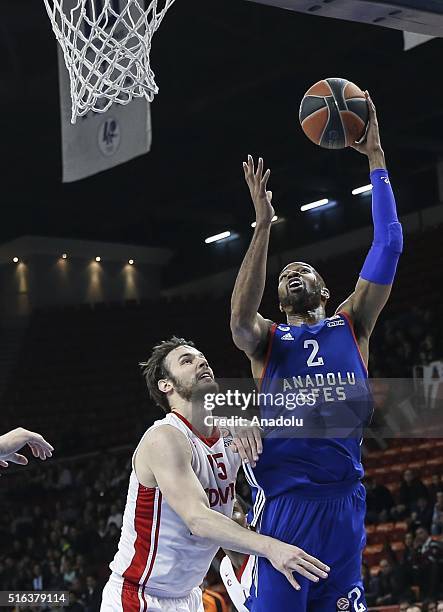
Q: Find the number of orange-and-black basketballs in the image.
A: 1